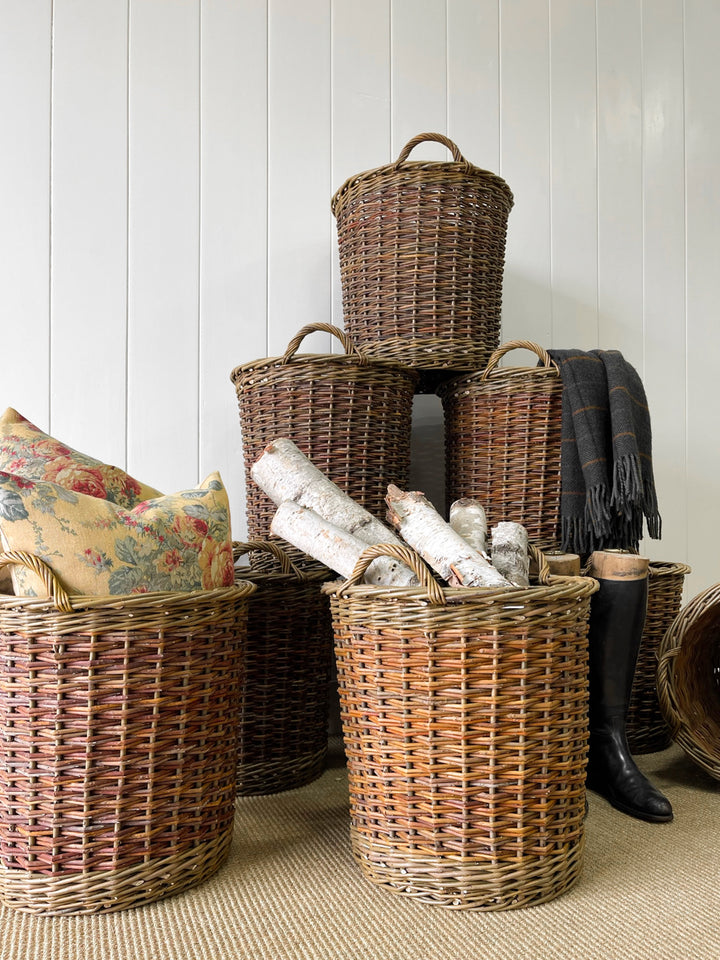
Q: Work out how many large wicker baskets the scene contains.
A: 8